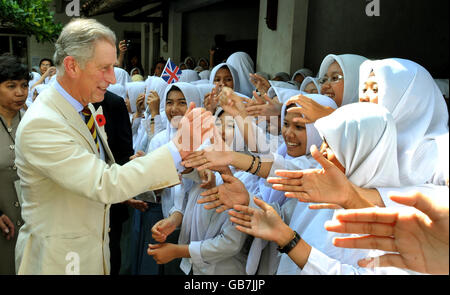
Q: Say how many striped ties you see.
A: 1